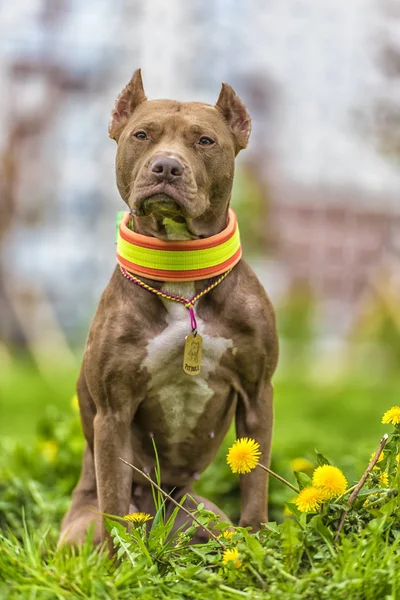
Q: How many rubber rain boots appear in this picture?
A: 0